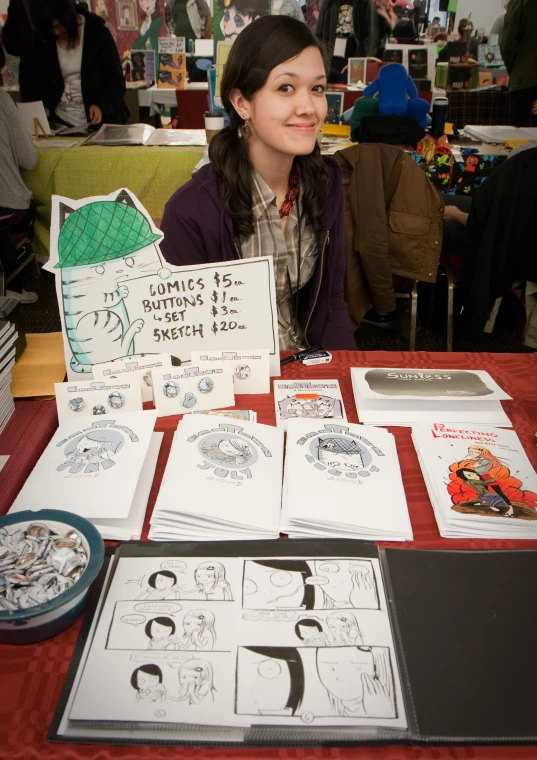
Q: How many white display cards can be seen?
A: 4